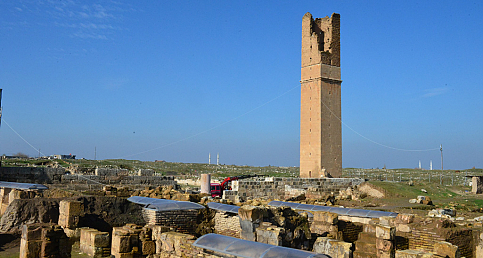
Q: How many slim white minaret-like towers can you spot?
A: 4